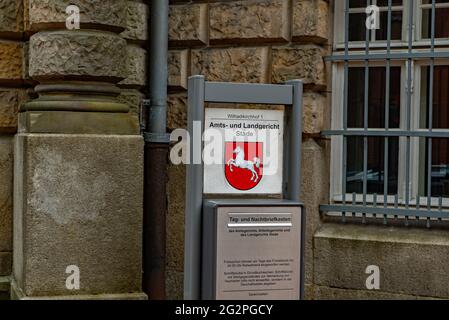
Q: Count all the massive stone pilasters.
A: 1